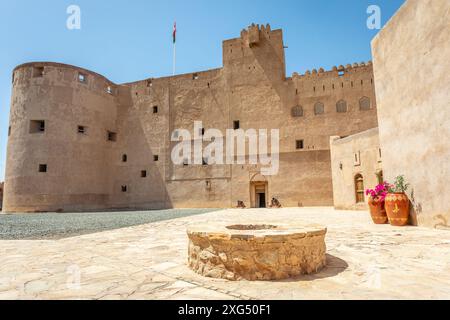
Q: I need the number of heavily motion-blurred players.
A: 0